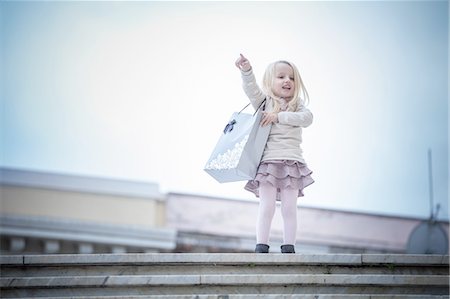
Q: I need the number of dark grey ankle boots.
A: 2